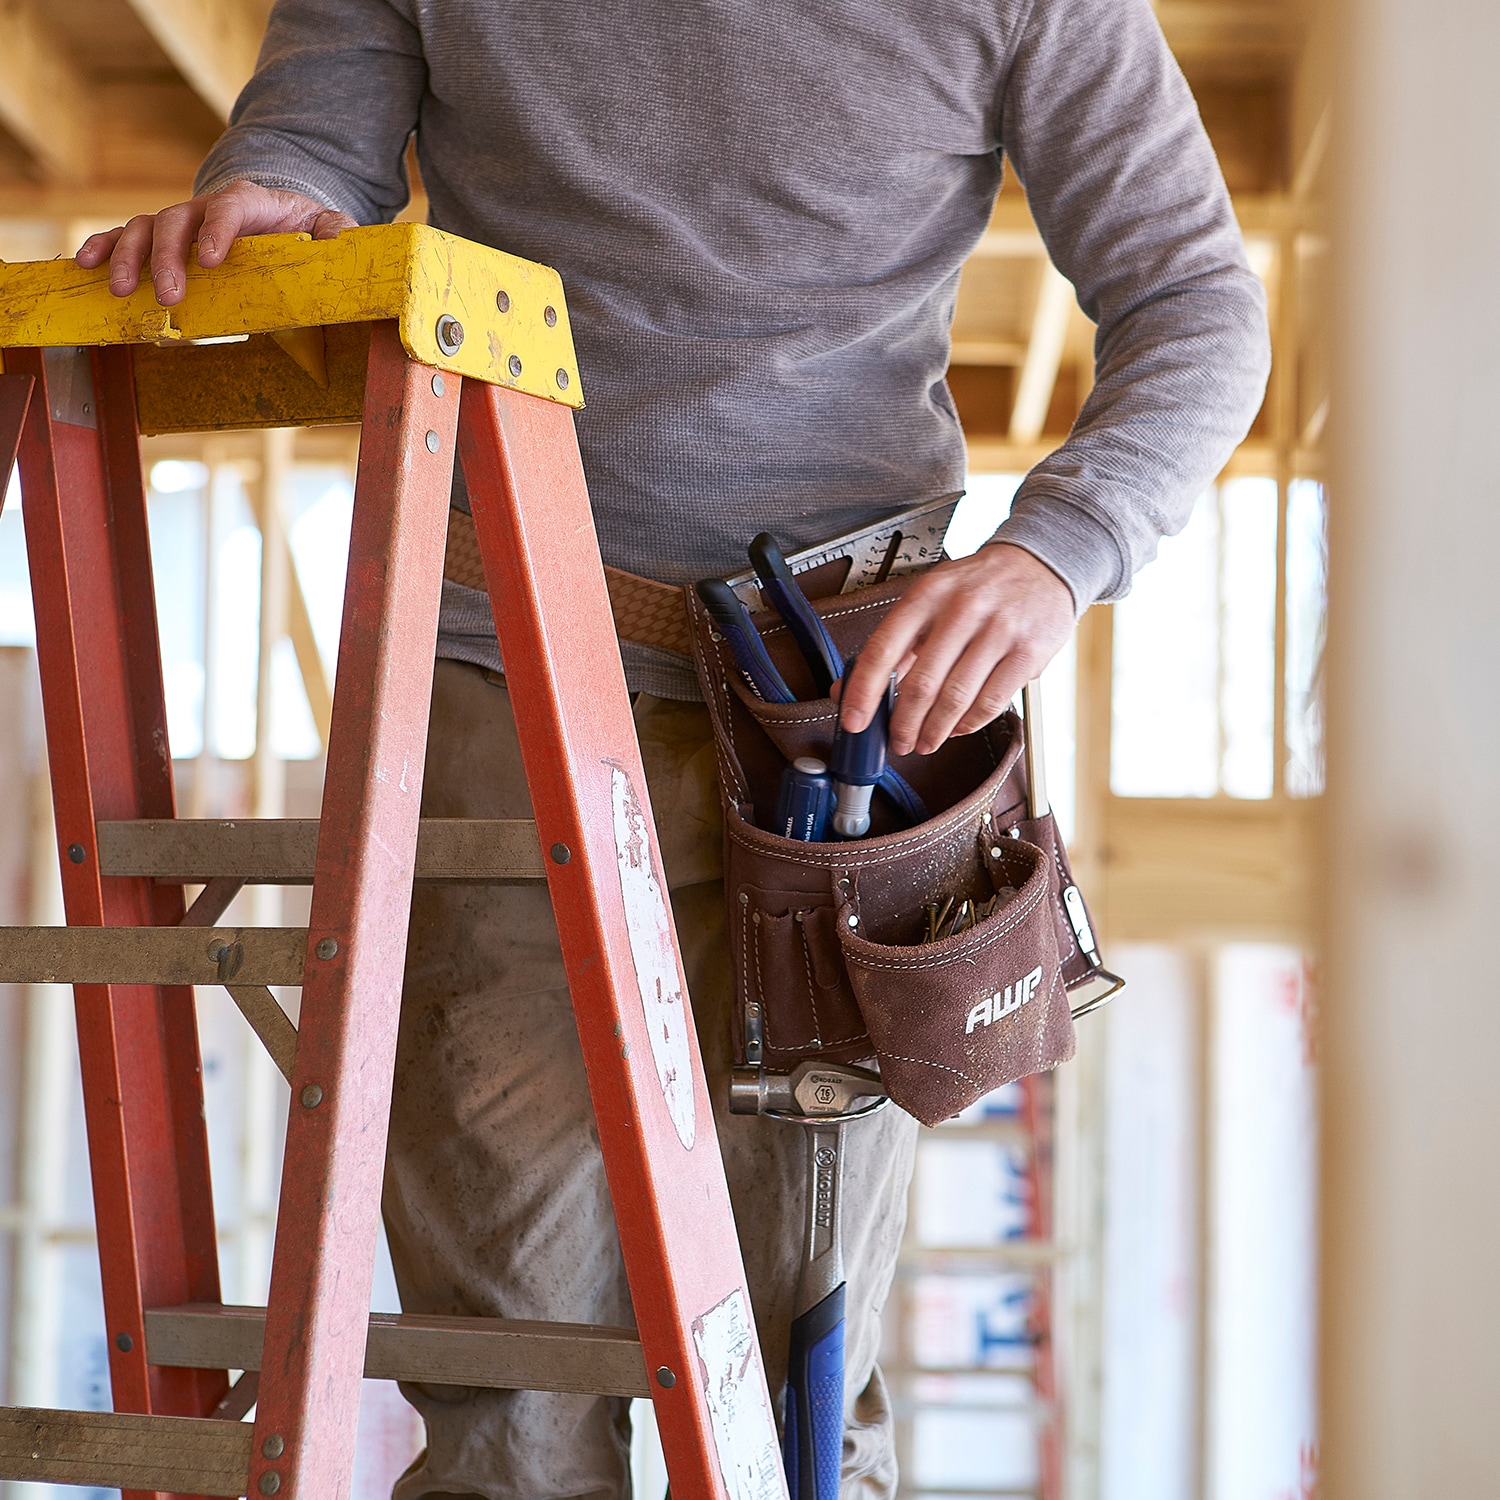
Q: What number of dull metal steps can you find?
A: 4